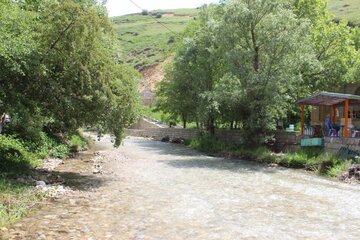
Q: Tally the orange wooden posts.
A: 3